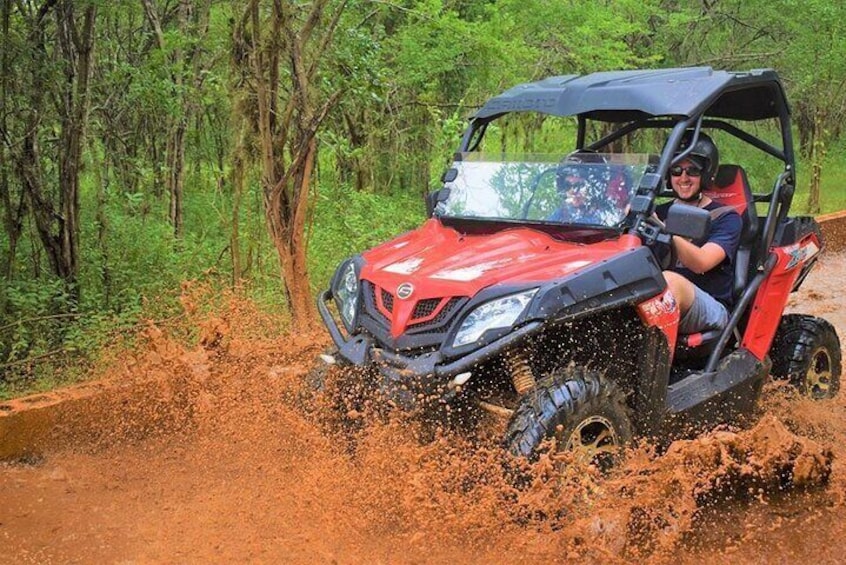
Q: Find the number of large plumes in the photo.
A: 2